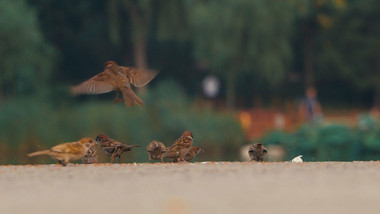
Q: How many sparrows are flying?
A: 1